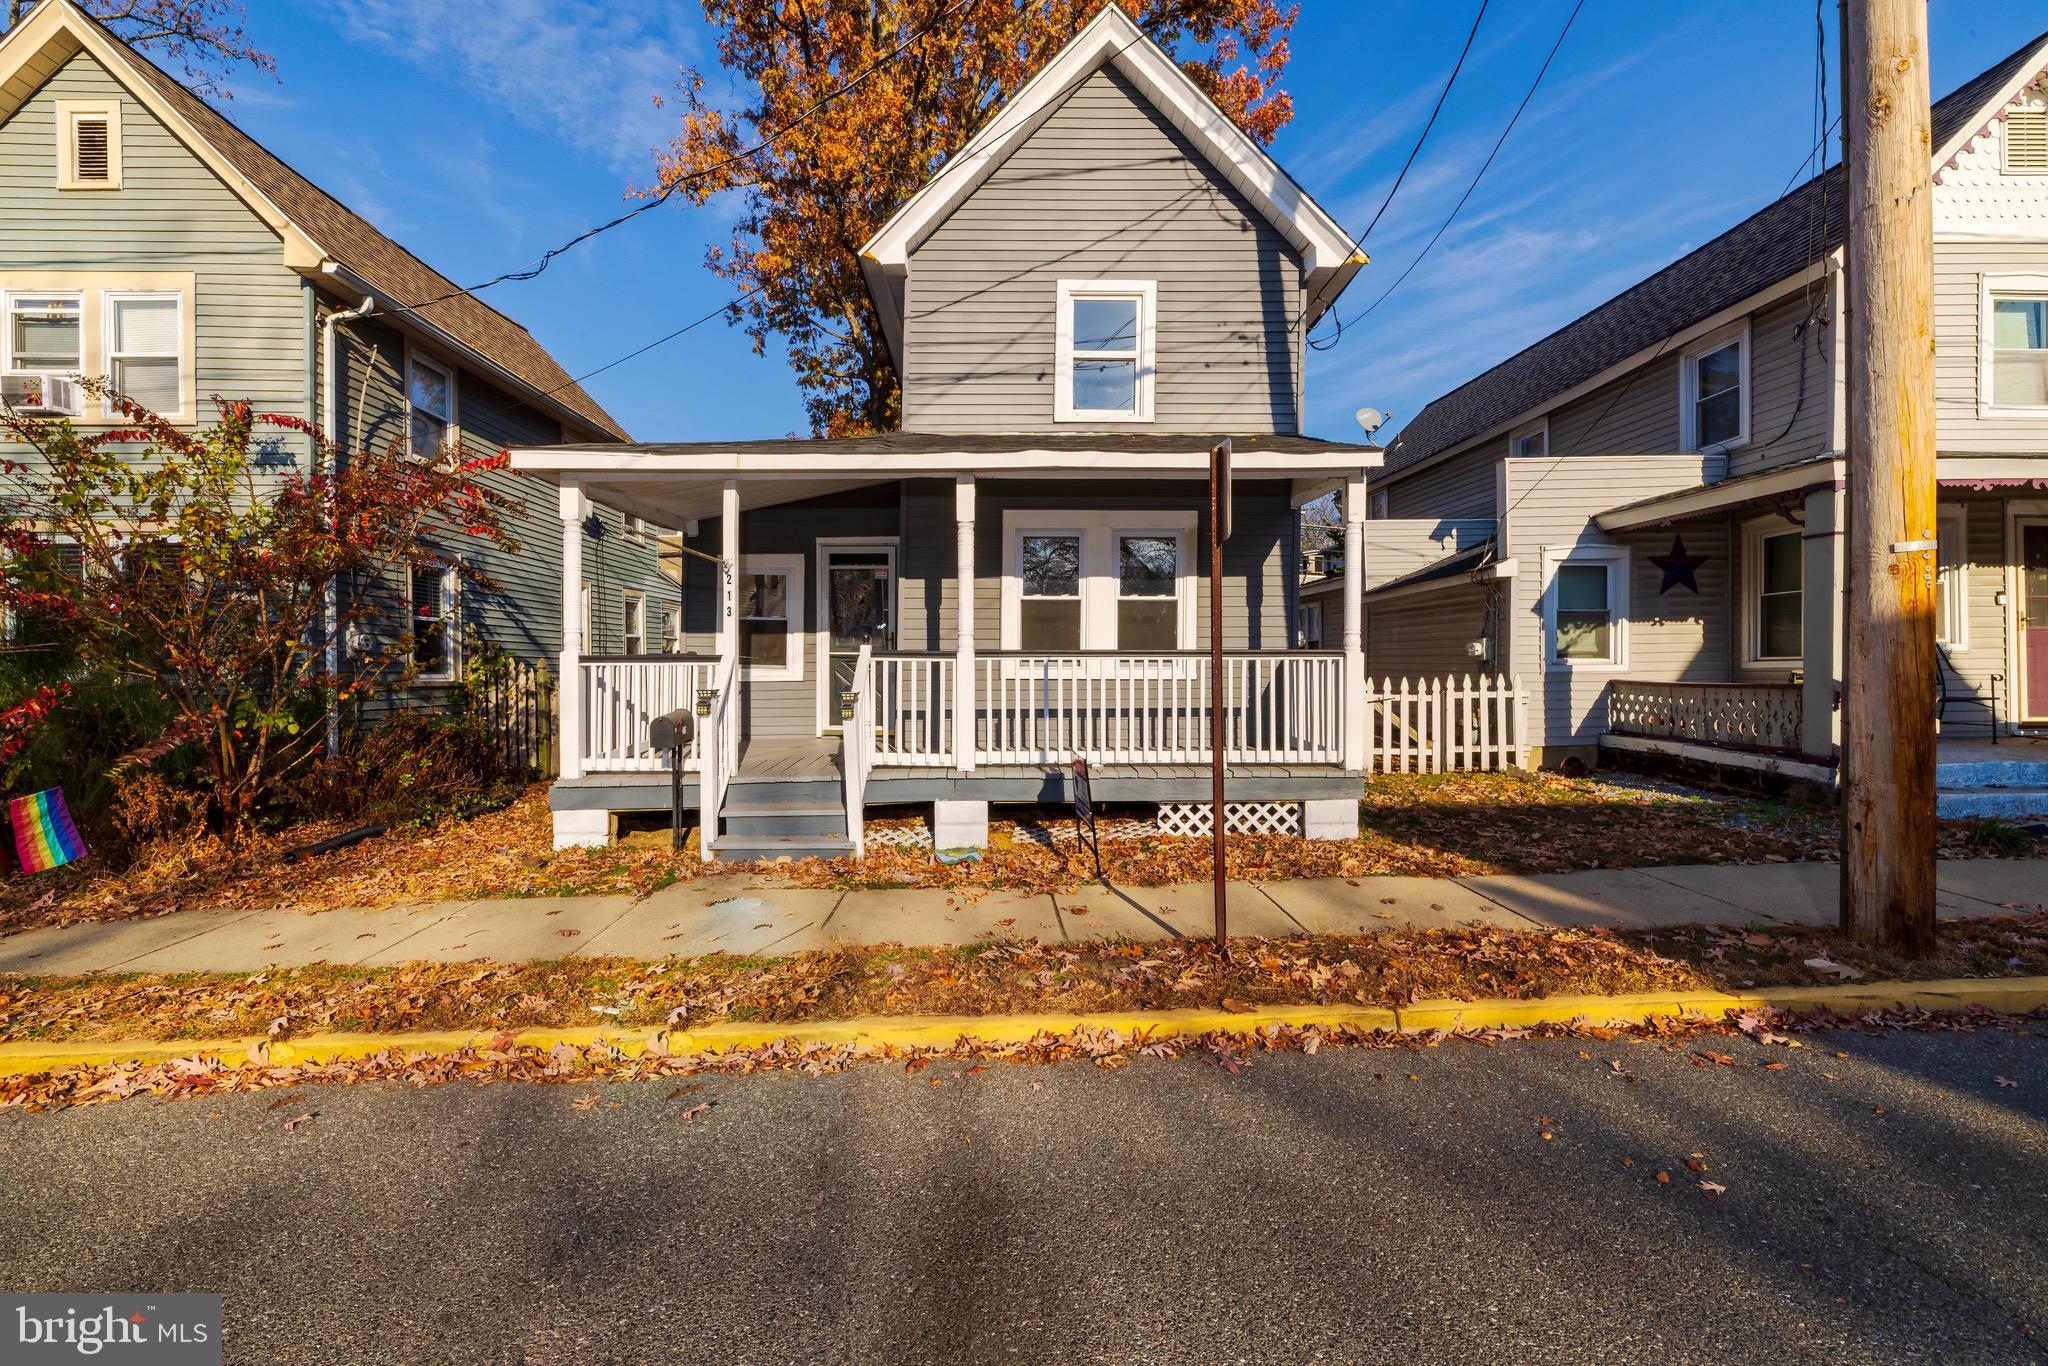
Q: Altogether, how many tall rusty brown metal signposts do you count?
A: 1